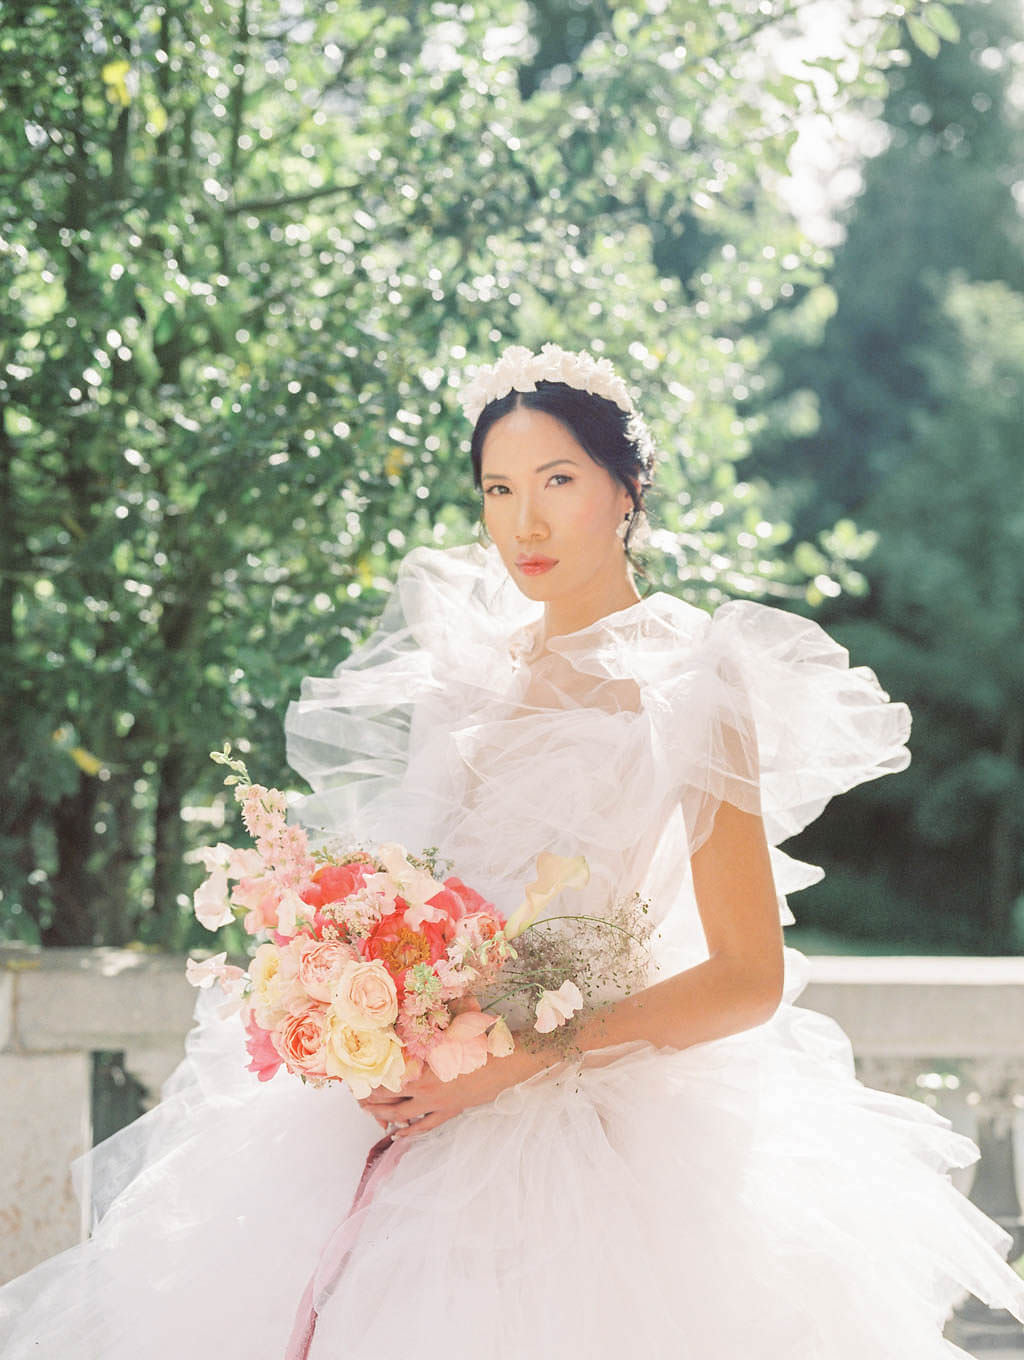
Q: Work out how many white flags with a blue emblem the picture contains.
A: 0